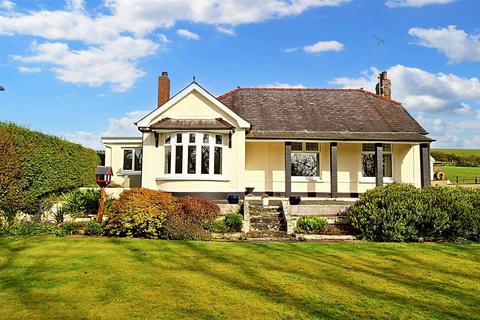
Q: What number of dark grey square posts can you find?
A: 4